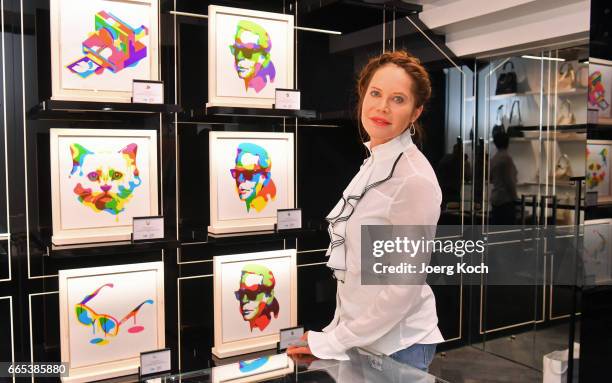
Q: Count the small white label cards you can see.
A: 6